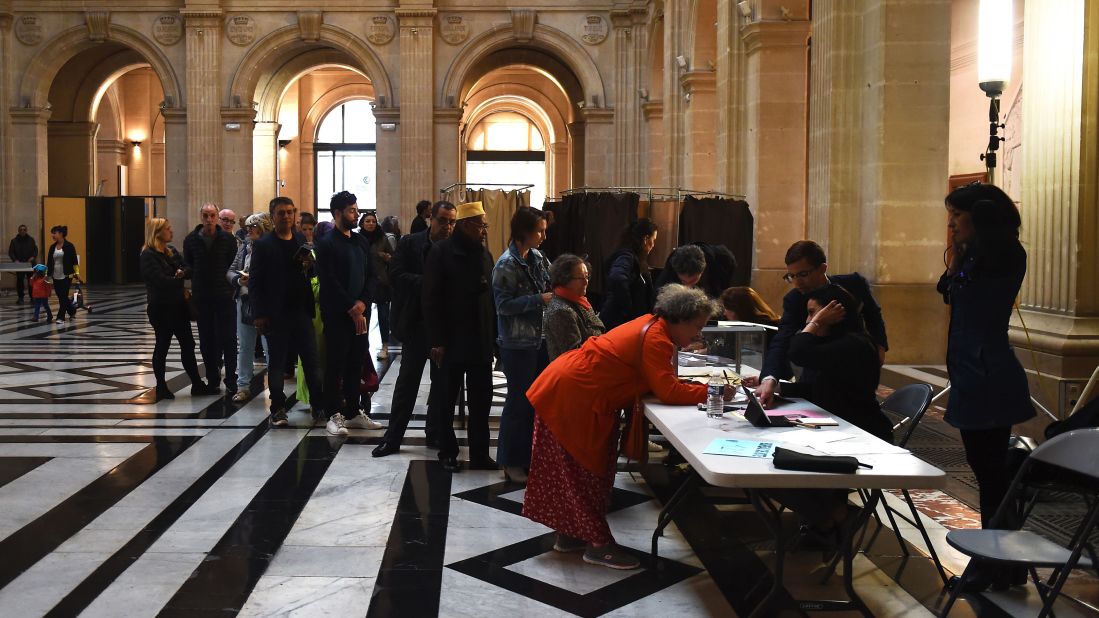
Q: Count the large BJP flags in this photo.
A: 0